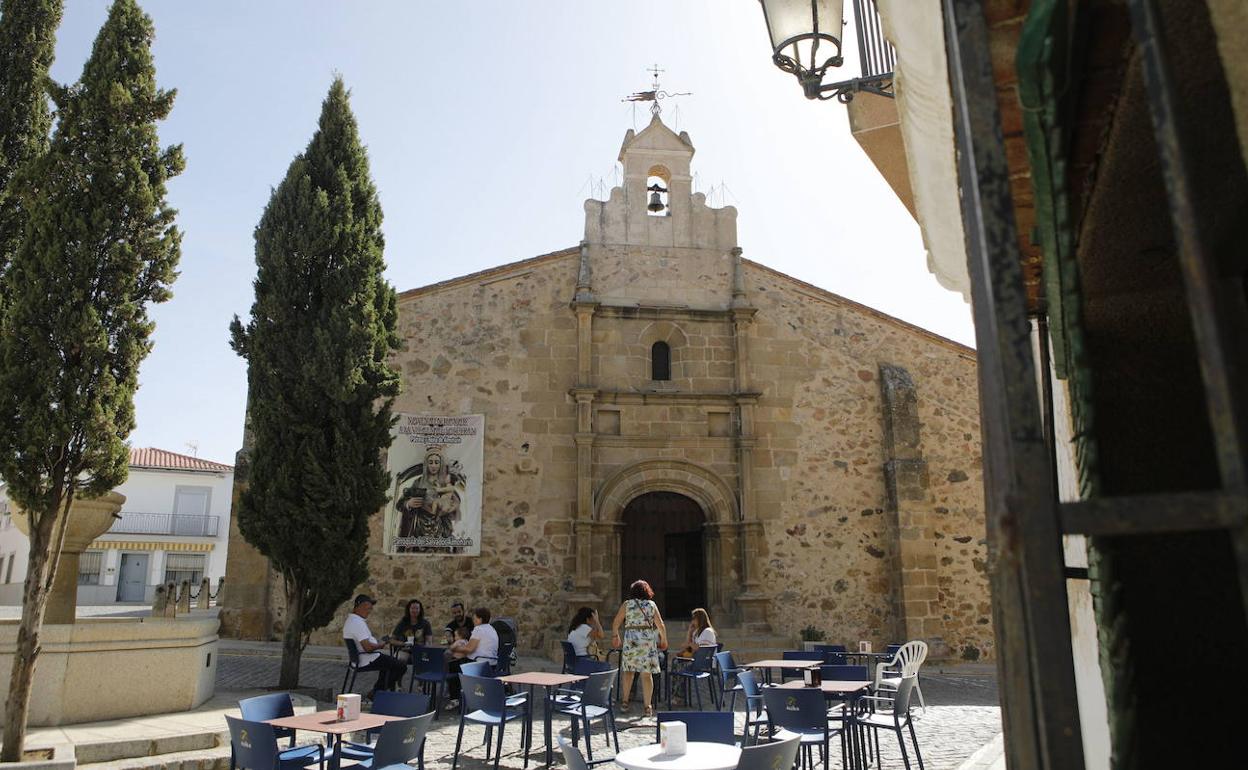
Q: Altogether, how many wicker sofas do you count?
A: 0